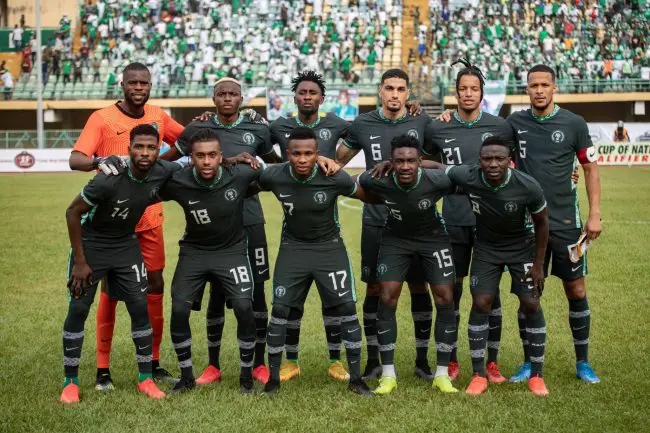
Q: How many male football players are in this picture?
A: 11